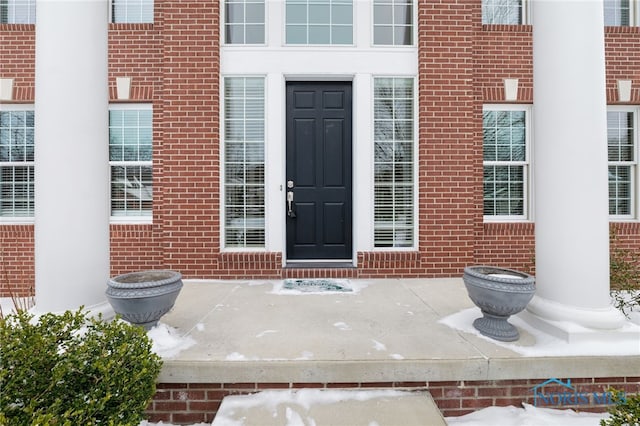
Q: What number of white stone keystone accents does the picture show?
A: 4